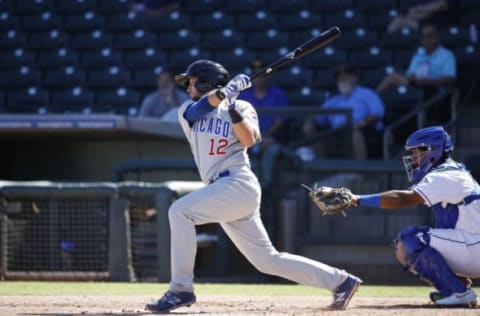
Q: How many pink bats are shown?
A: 0